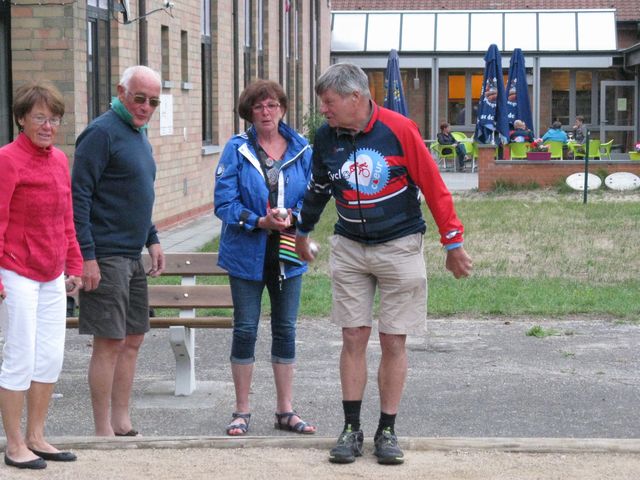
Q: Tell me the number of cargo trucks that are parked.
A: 0